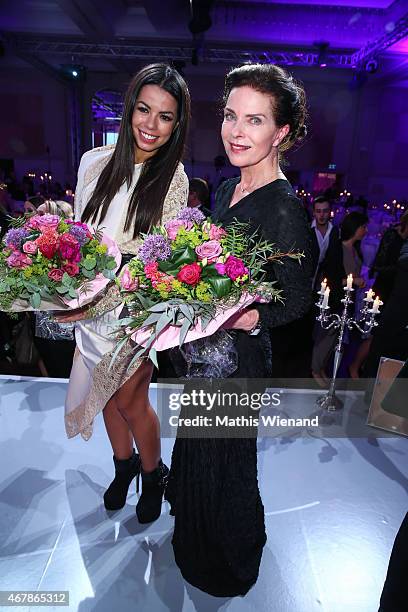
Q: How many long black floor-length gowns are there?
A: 1